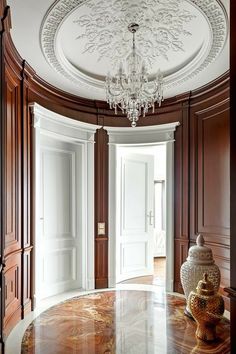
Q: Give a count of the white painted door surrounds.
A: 2